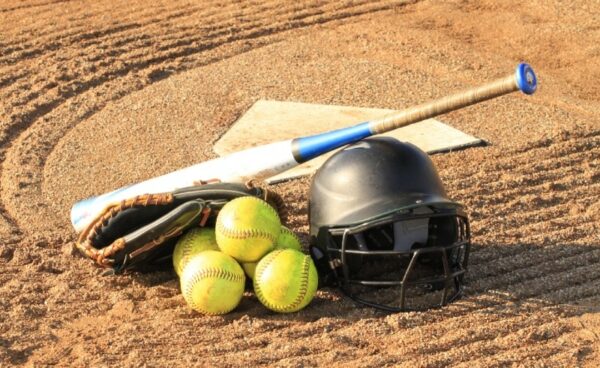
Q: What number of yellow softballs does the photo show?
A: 5